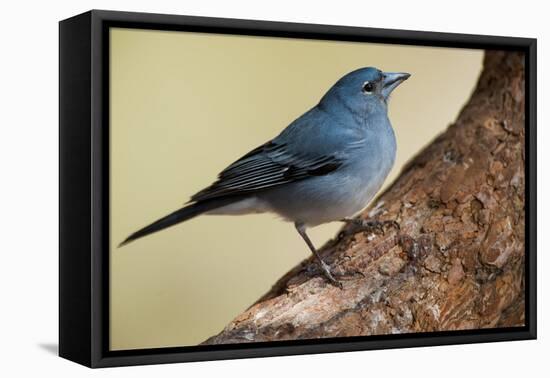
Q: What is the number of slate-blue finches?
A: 1